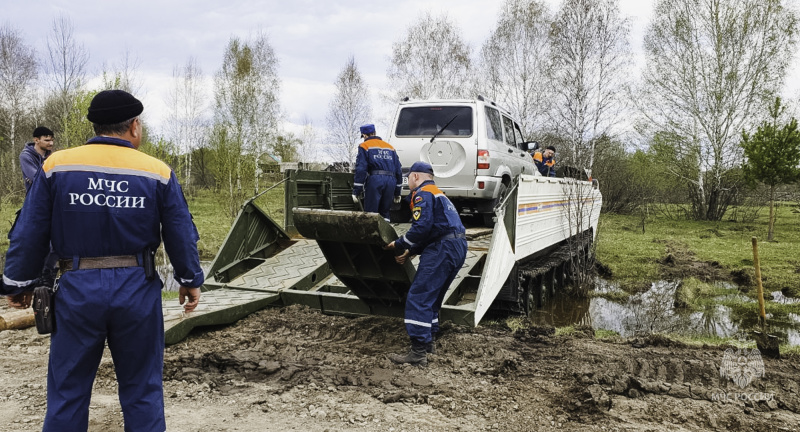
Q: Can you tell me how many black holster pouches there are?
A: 2